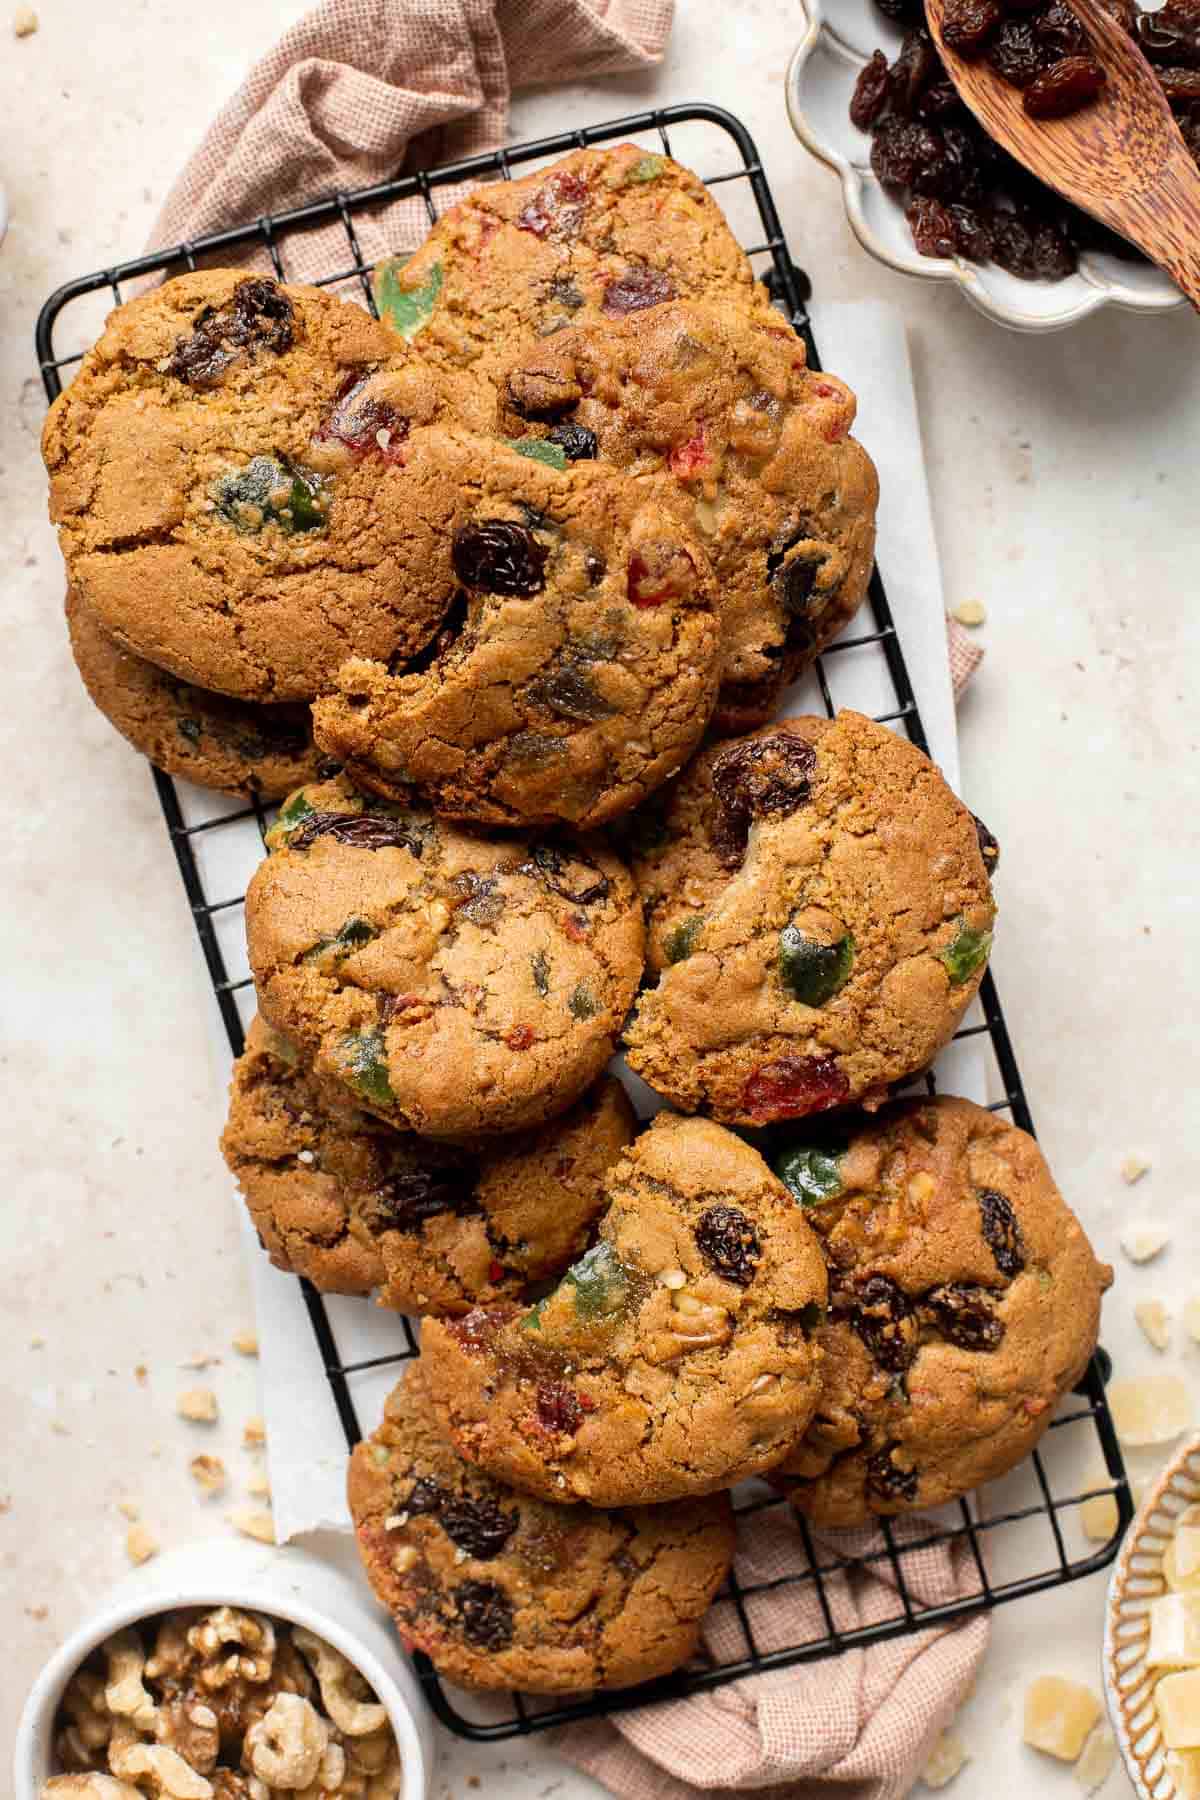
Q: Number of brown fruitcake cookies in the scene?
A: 11